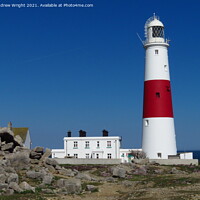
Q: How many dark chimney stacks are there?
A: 3